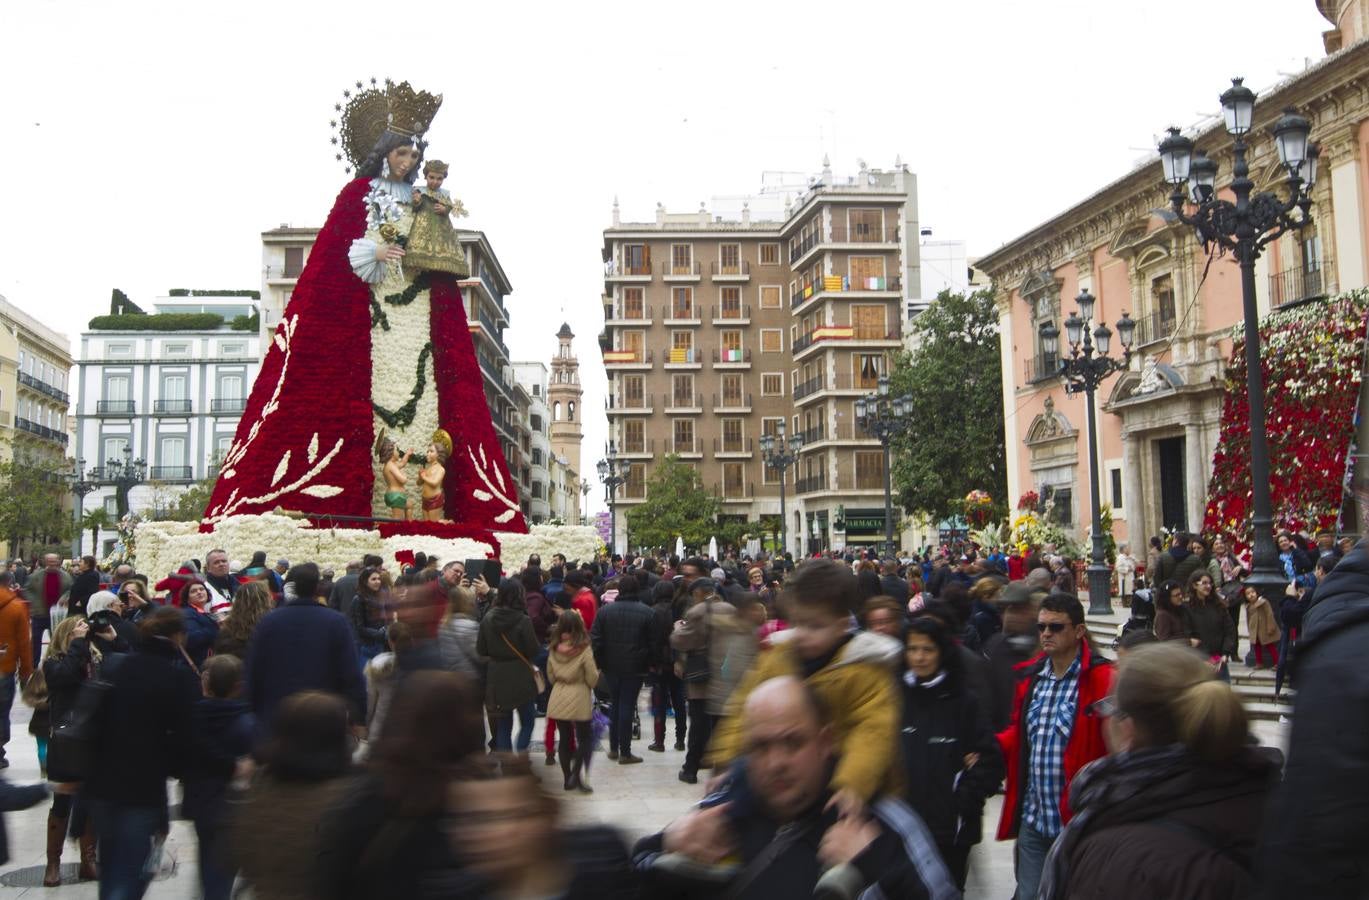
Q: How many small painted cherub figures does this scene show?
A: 2